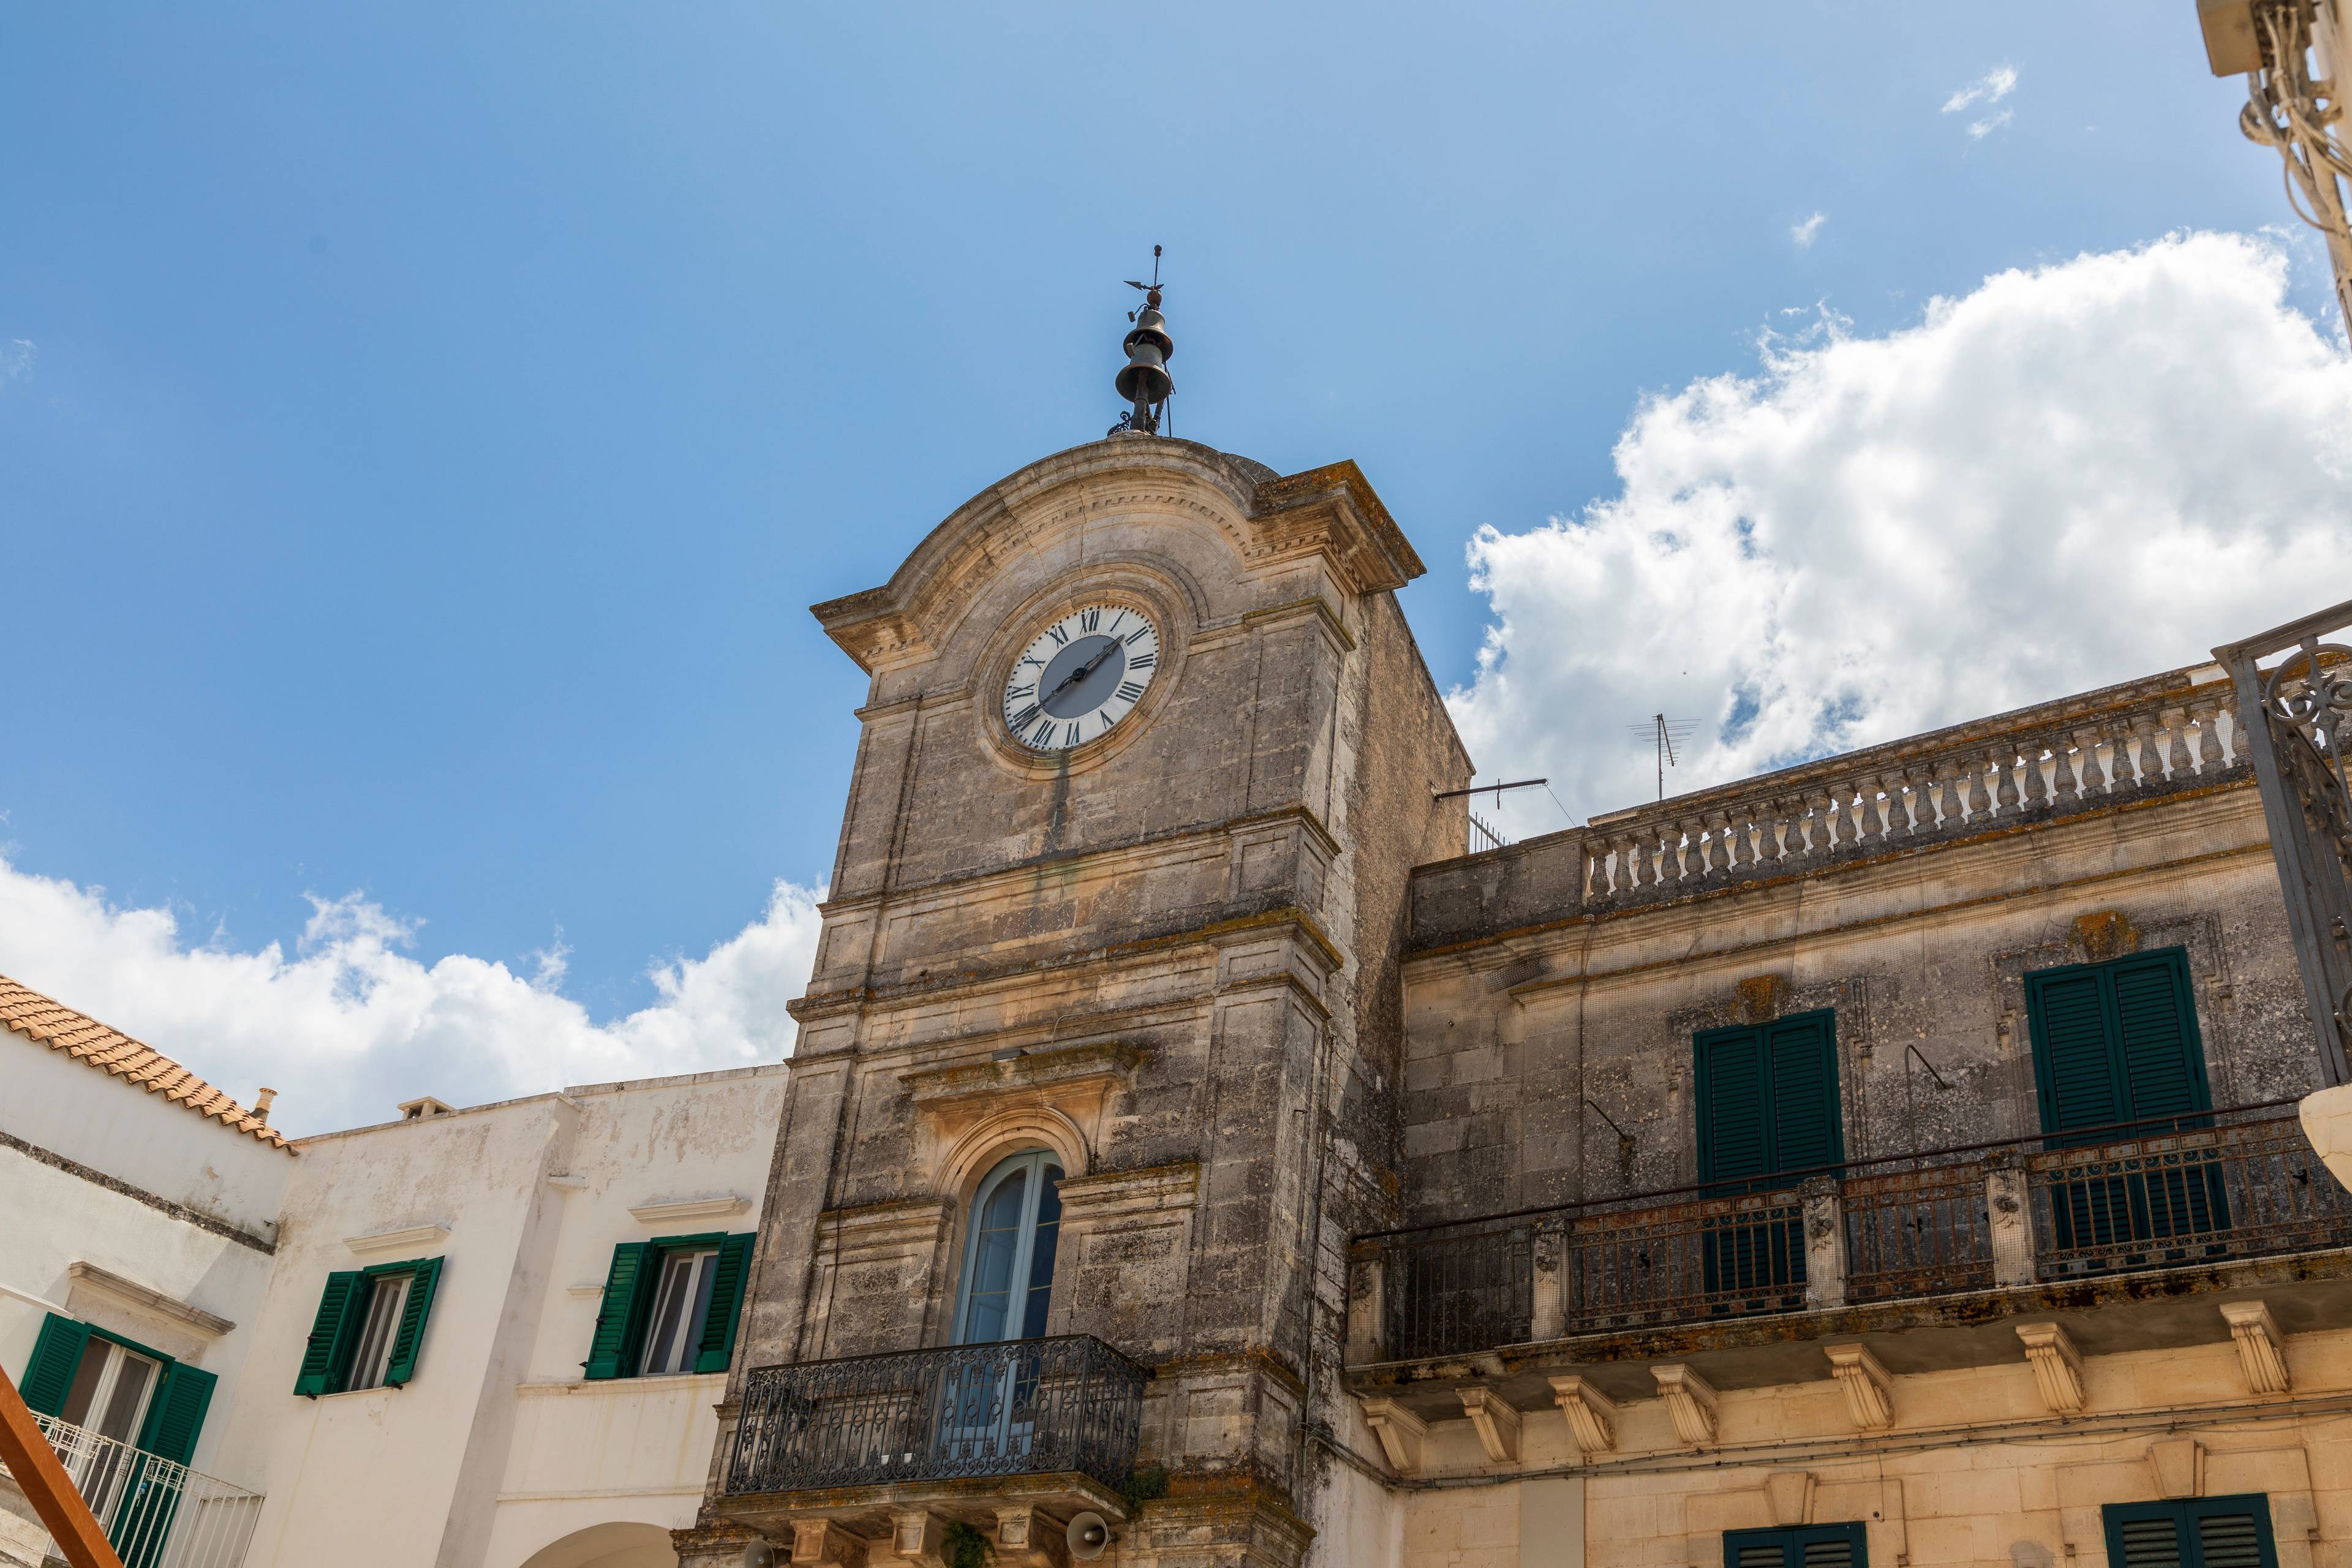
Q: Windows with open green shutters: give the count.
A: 3